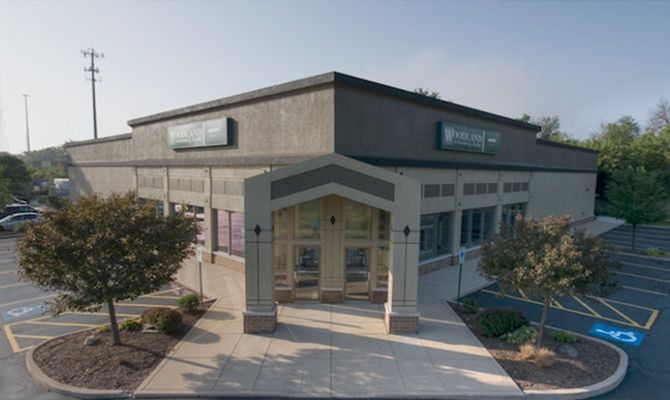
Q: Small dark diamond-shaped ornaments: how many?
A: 3